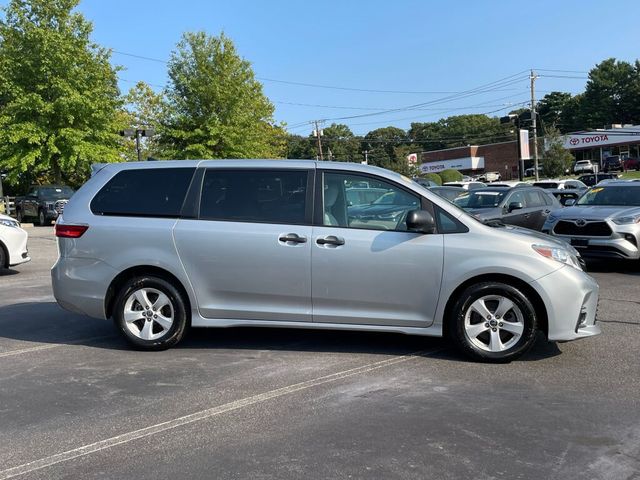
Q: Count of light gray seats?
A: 1